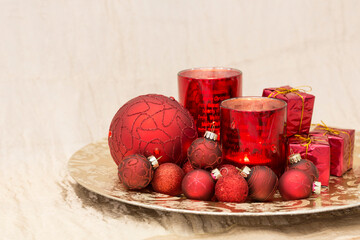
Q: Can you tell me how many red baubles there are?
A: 11